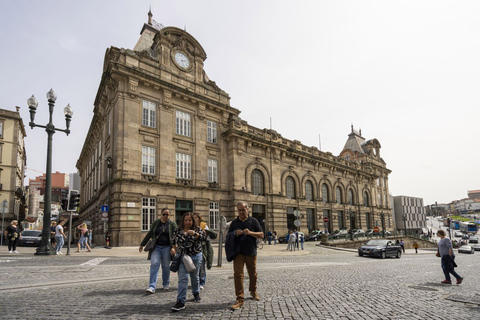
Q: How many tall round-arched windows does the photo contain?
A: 7